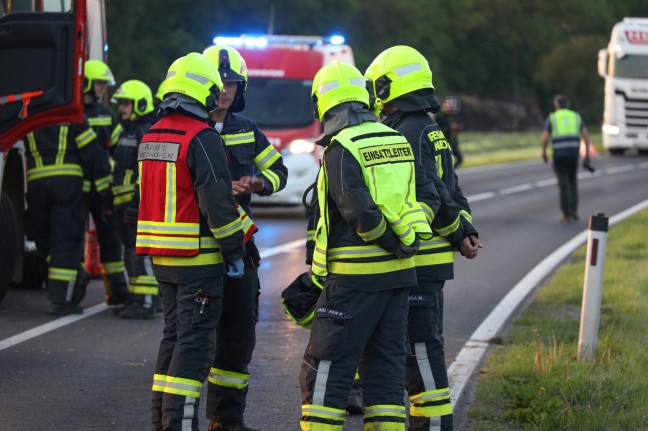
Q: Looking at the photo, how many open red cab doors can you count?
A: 1